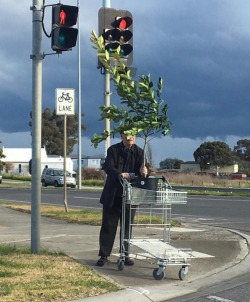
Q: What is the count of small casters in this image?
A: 3